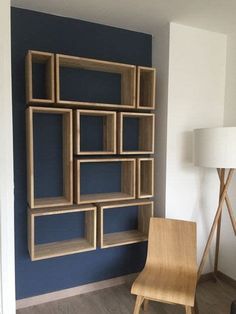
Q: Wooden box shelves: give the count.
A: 10